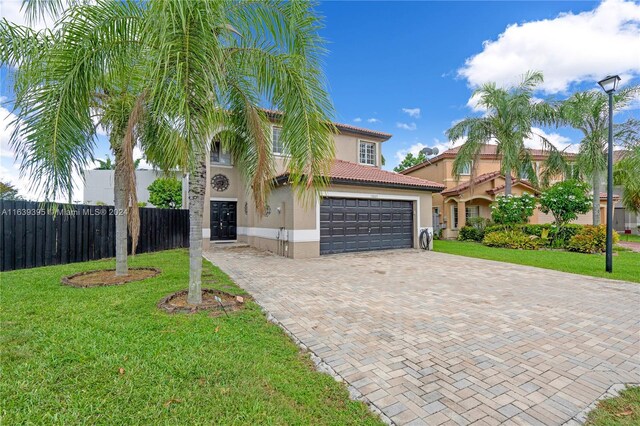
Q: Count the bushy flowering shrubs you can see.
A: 2